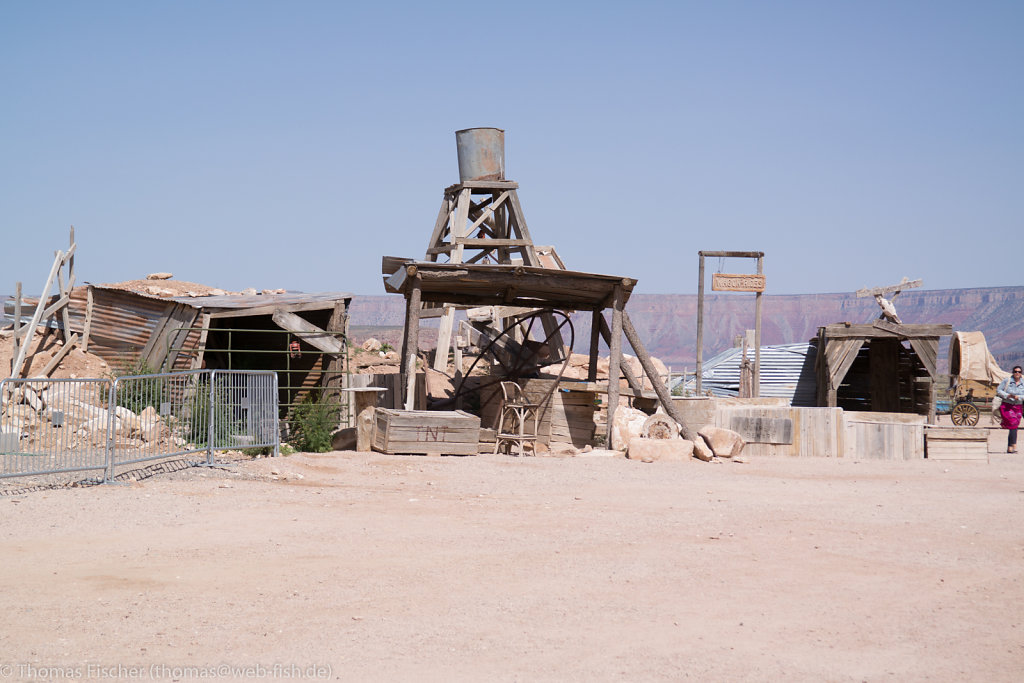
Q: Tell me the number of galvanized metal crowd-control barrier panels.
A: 3